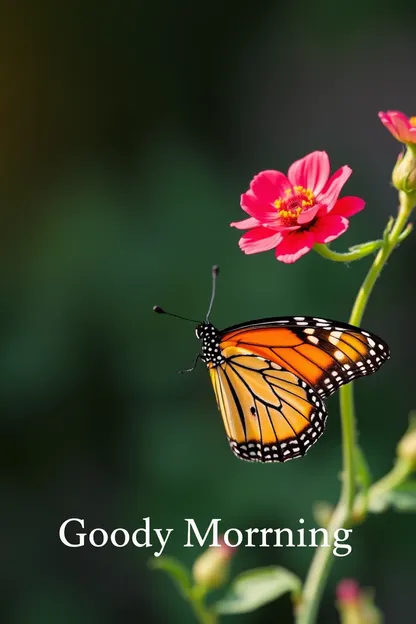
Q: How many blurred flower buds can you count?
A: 3